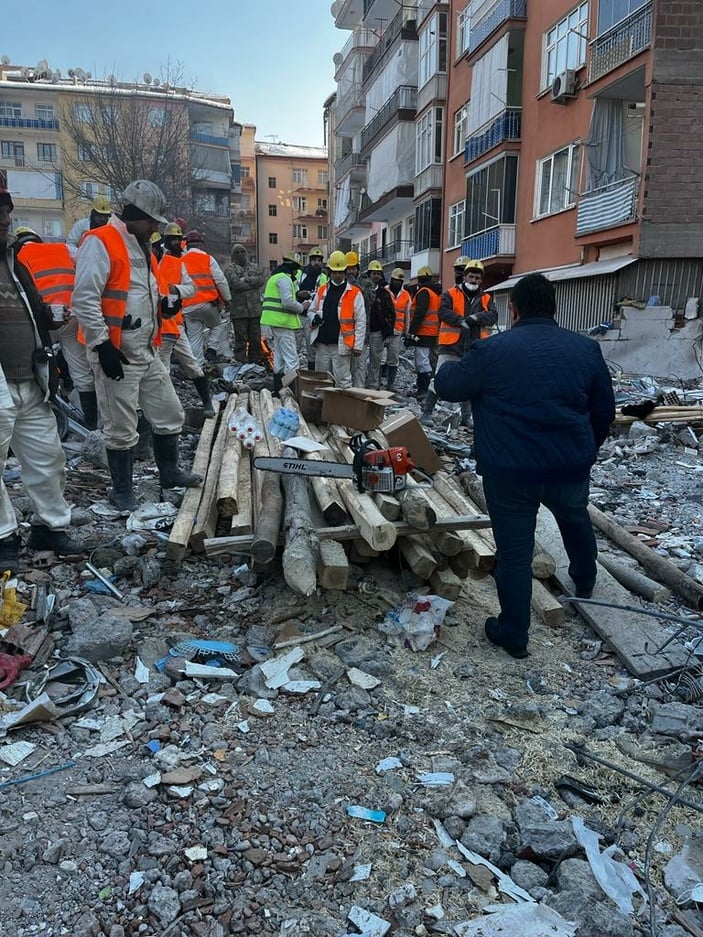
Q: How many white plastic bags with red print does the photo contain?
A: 1